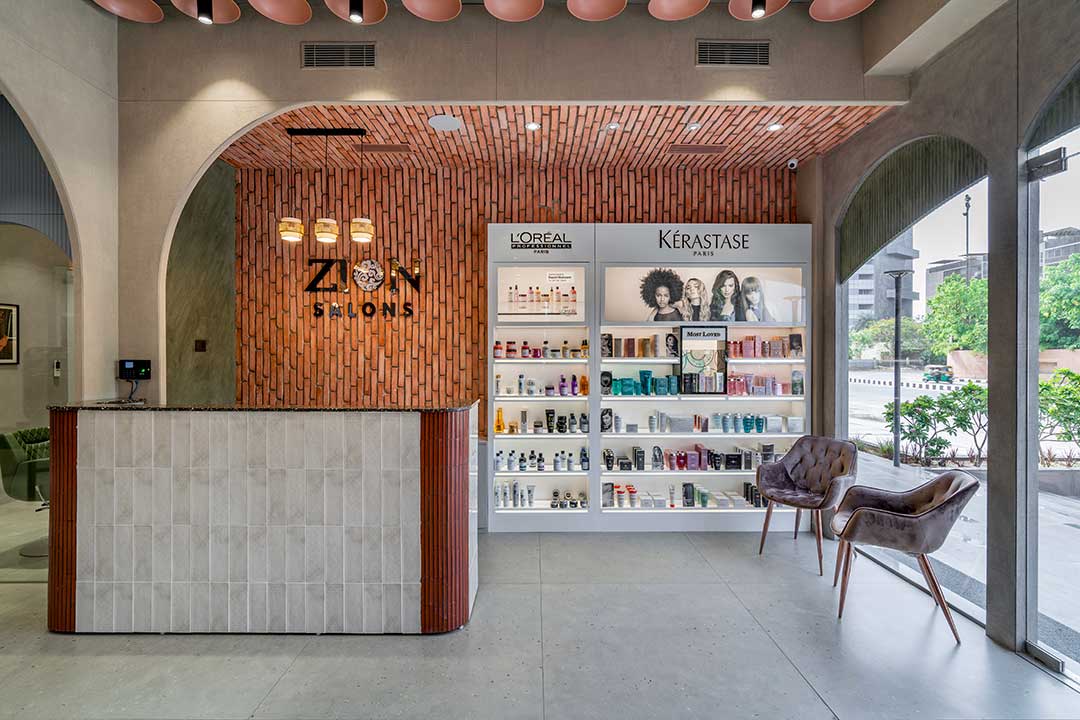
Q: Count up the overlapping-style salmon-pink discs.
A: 10